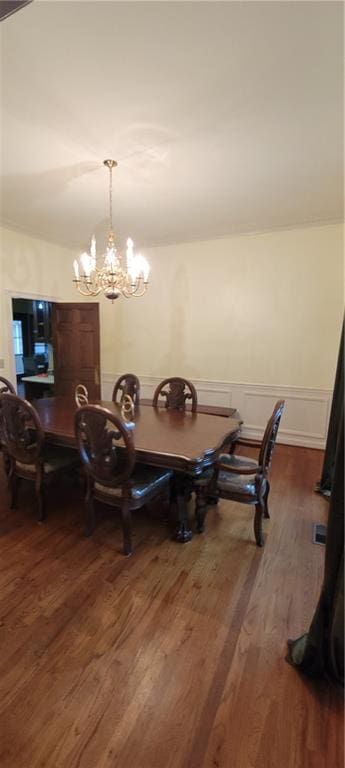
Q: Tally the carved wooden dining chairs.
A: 6